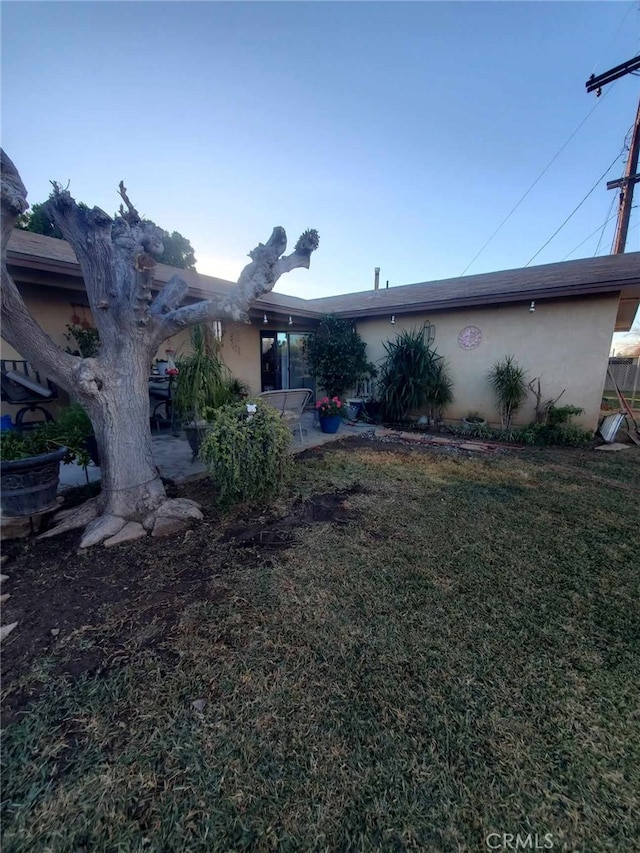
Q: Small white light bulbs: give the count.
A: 4